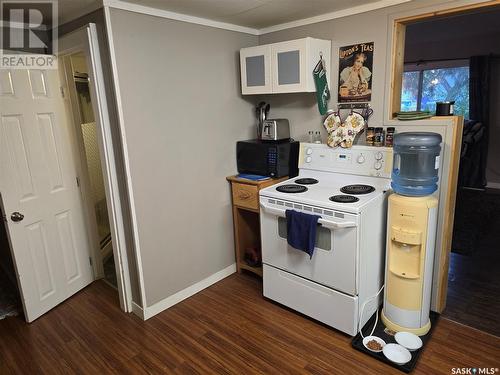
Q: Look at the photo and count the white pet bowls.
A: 3